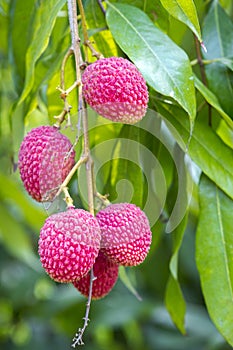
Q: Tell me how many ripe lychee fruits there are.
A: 5